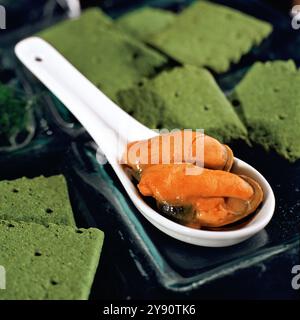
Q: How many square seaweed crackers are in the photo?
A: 7